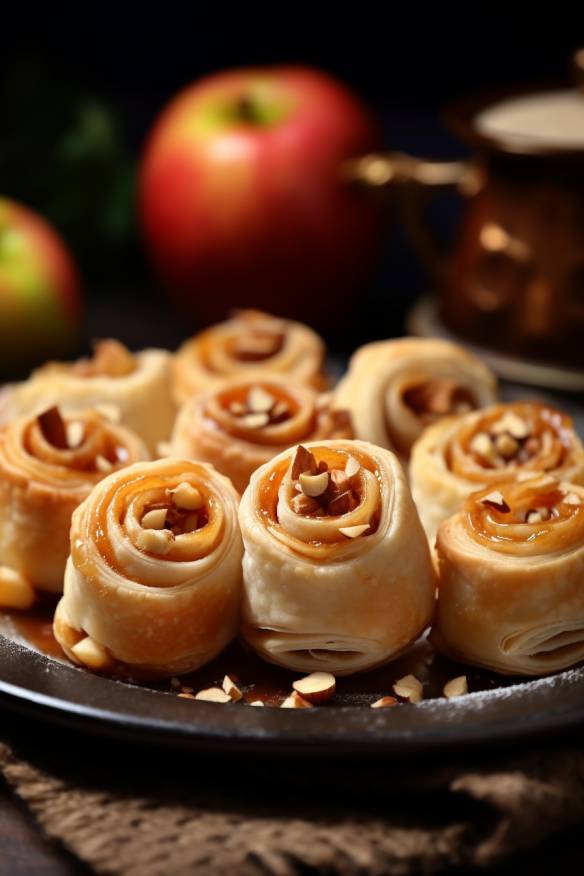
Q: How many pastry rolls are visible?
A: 9